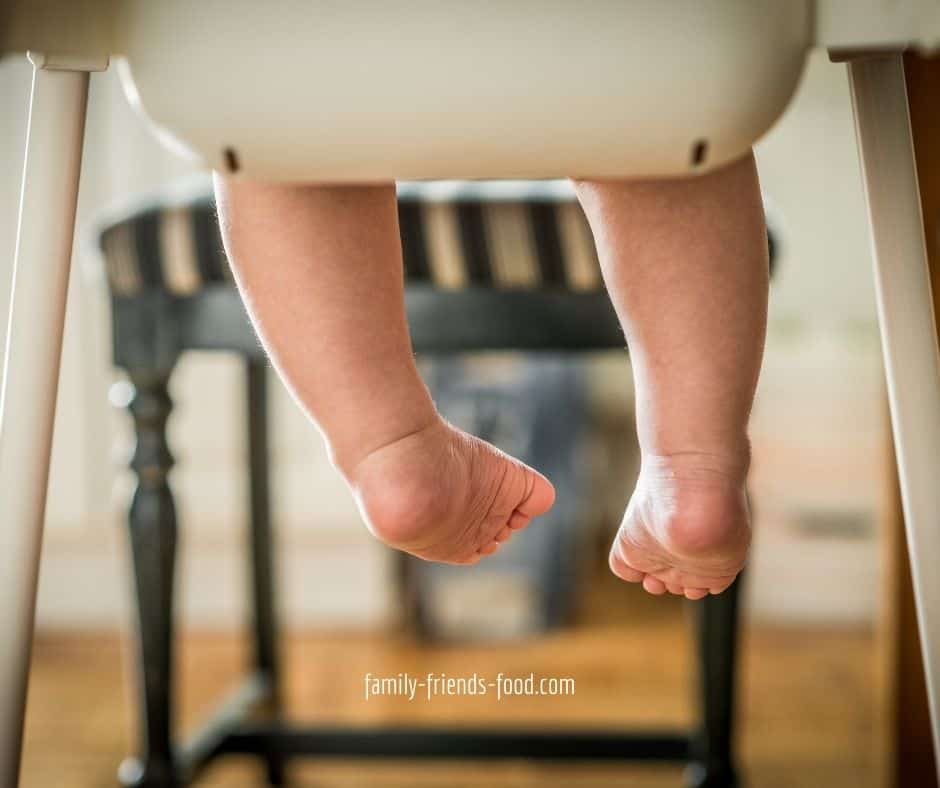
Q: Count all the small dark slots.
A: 2